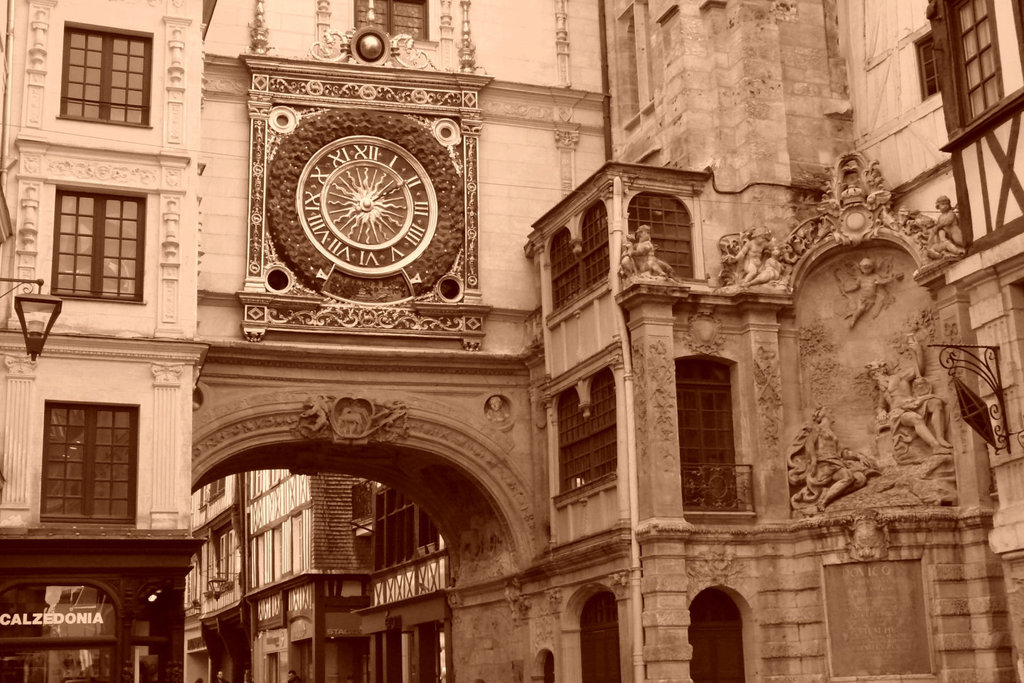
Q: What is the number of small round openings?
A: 4